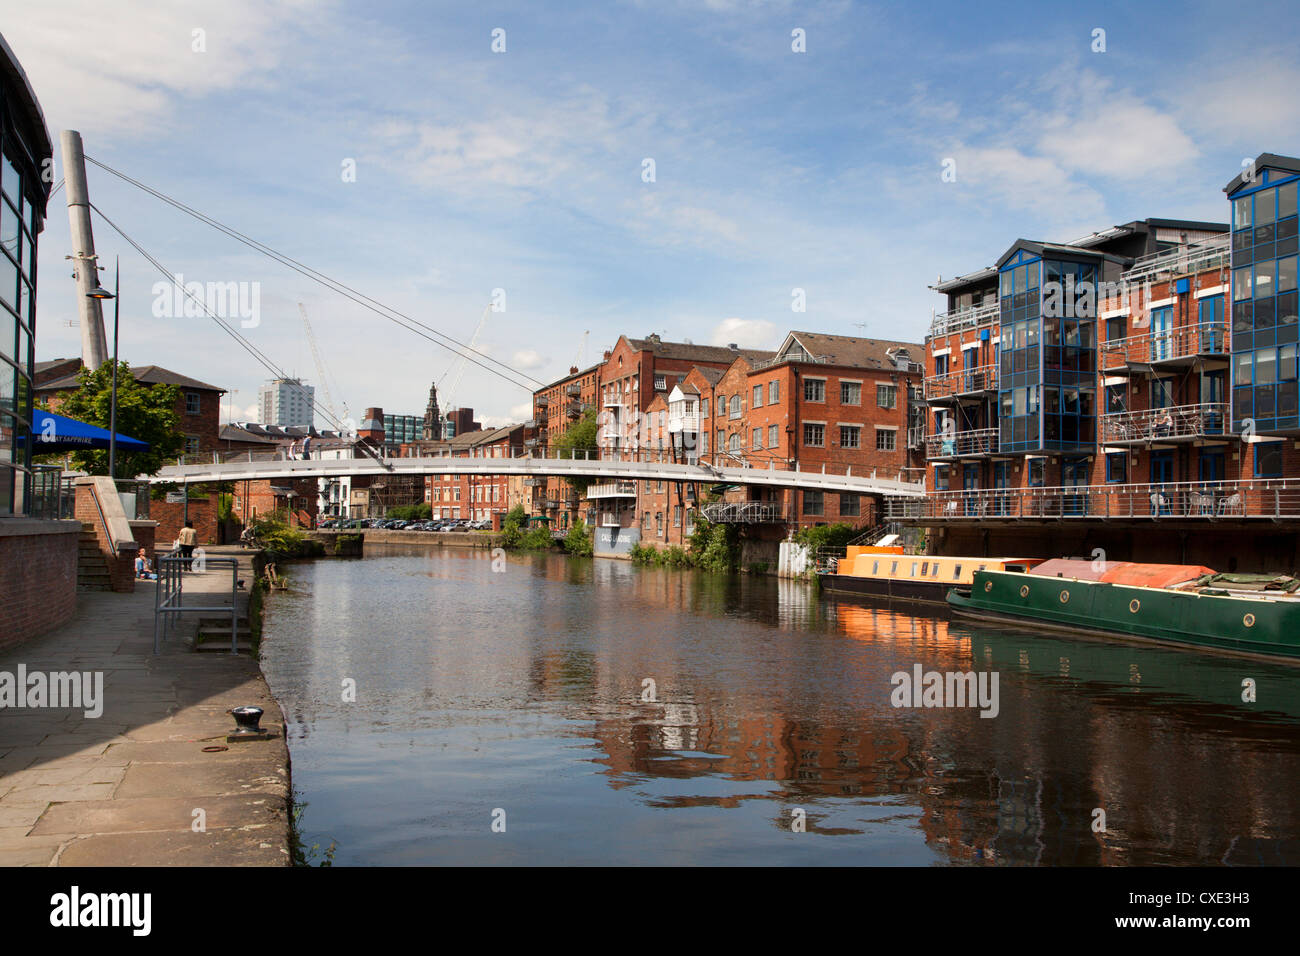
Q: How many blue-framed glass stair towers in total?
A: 2